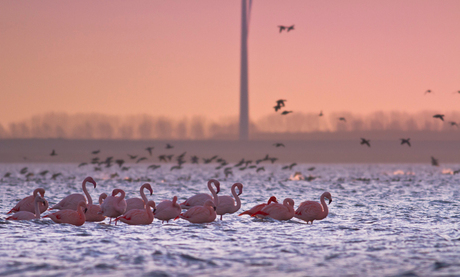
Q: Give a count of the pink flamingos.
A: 15